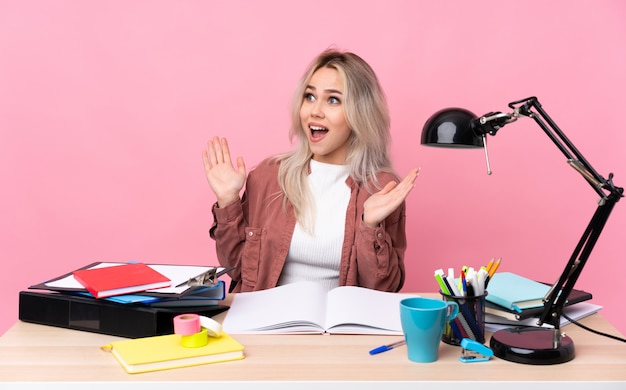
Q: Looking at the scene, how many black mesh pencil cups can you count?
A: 1